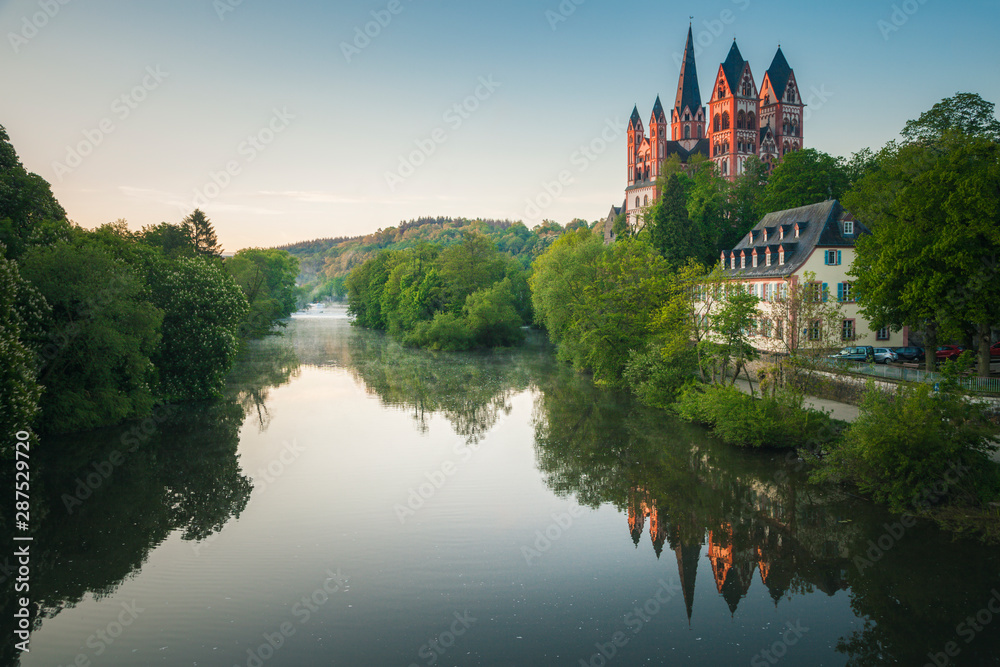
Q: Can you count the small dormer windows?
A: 11